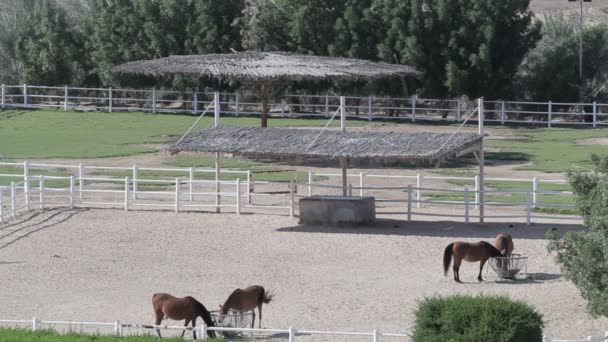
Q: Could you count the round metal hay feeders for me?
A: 2